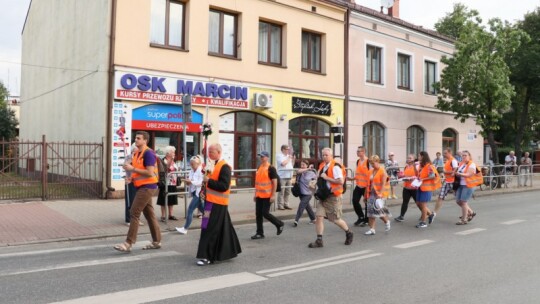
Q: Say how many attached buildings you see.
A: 2